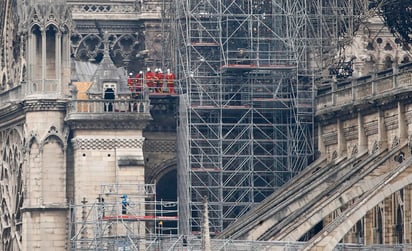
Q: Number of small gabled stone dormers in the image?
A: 1